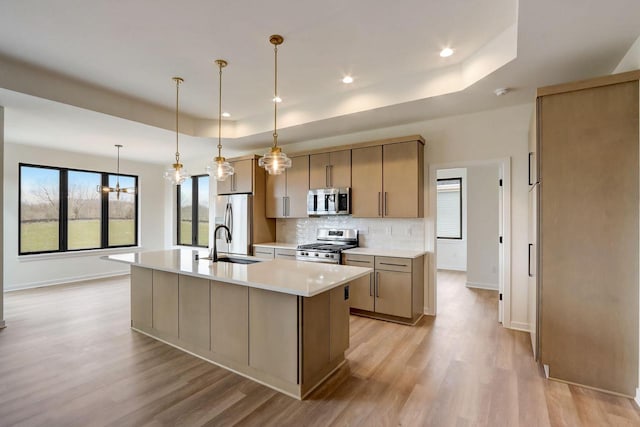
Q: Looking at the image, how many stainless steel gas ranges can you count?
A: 1